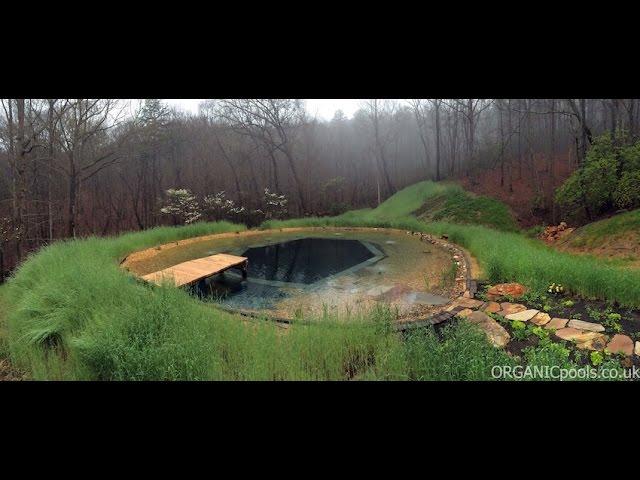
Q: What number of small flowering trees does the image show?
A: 3